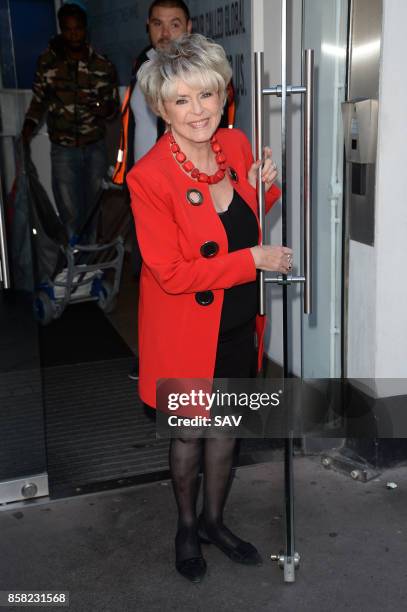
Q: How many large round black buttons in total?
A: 4